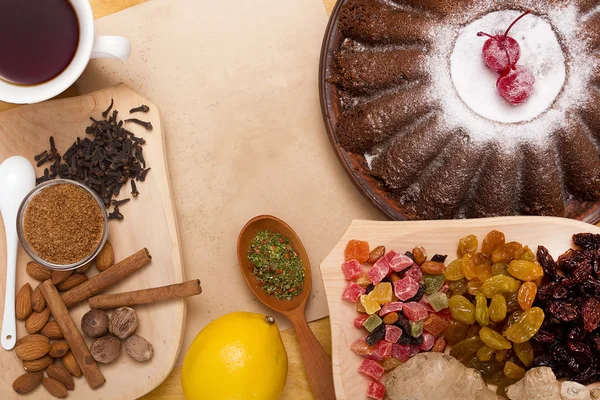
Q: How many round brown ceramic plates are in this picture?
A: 1